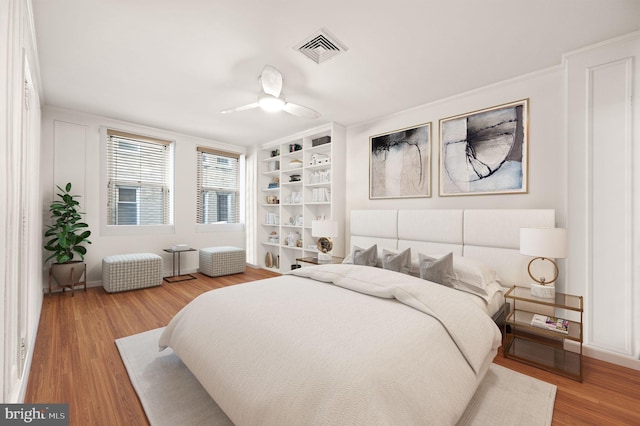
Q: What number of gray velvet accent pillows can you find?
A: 3